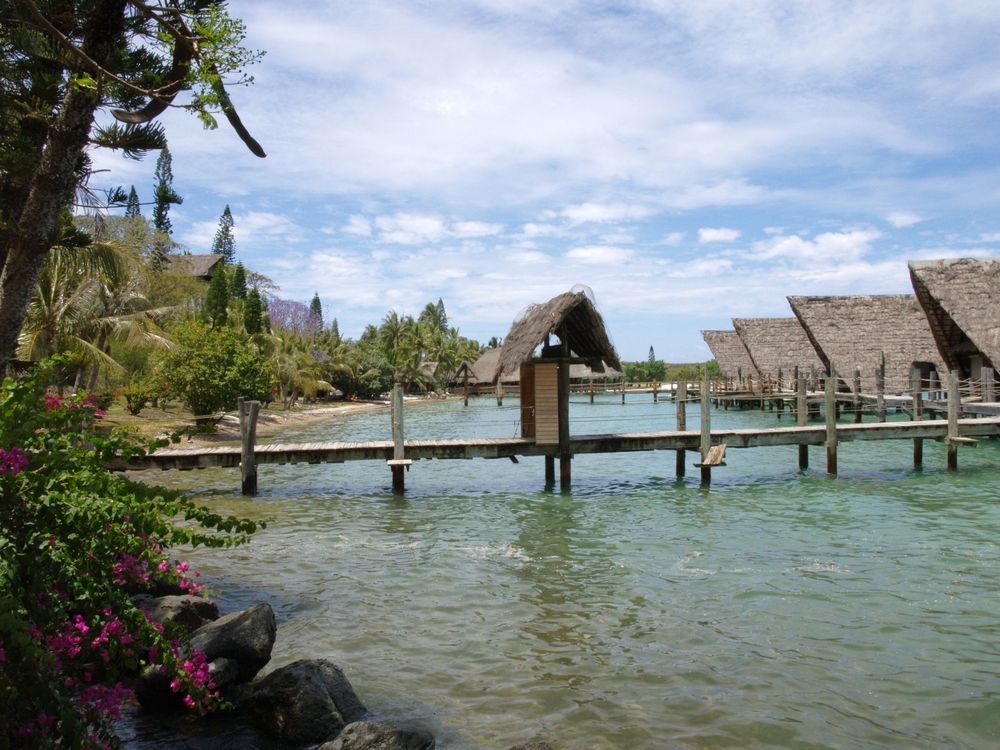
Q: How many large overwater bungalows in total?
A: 4